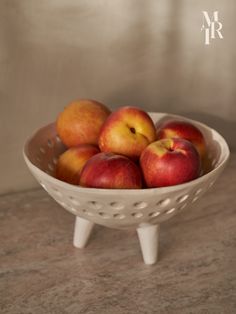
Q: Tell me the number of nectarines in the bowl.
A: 6